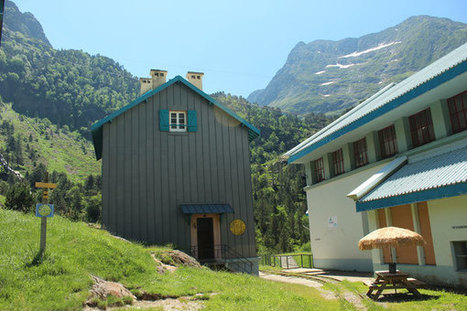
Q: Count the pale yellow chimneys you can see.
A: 3